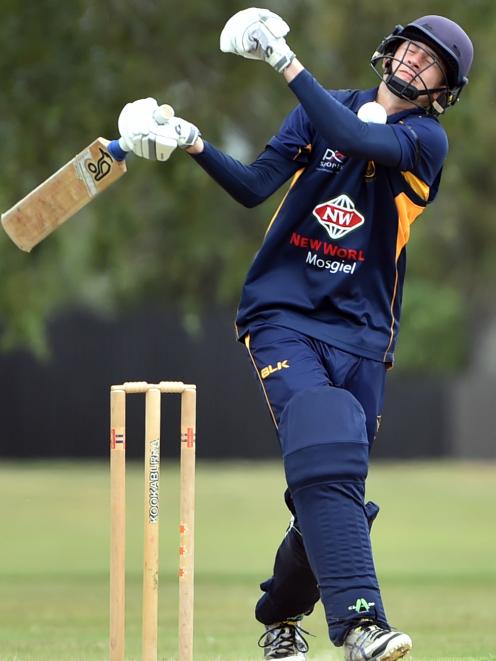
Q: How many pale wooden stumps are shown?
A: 3